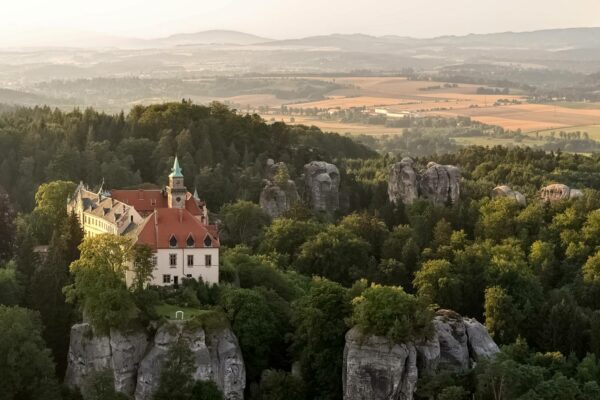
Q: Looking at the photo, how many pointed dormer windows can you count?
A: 3